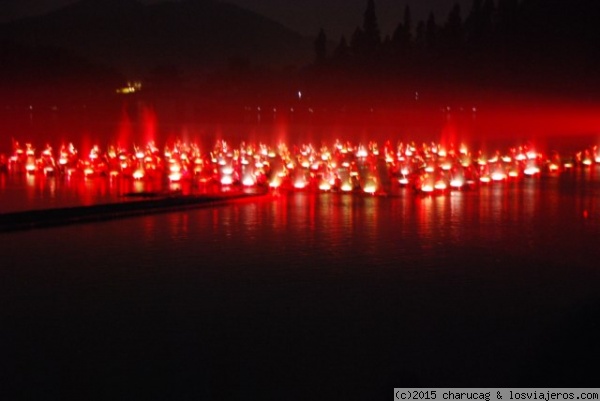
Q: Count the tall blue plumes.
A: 0